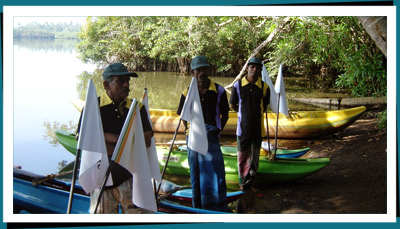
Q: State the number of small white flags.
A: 6